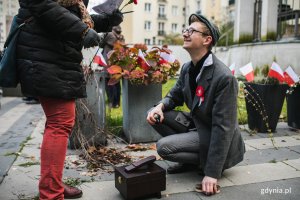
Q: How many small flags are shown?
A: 7